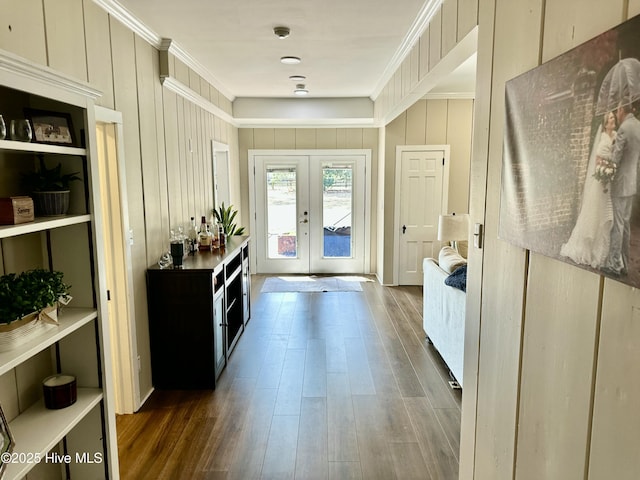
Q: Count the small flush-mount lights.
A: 3